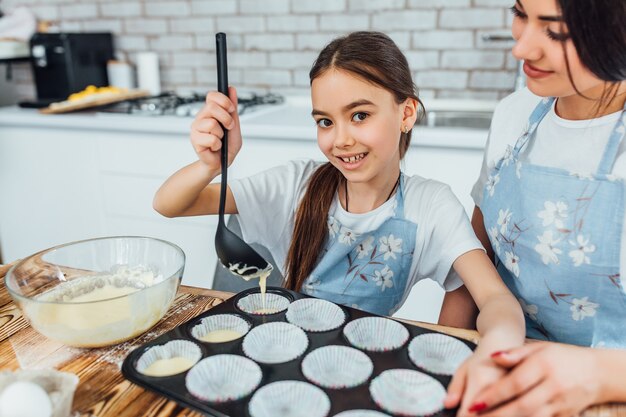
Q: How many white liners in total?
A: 12